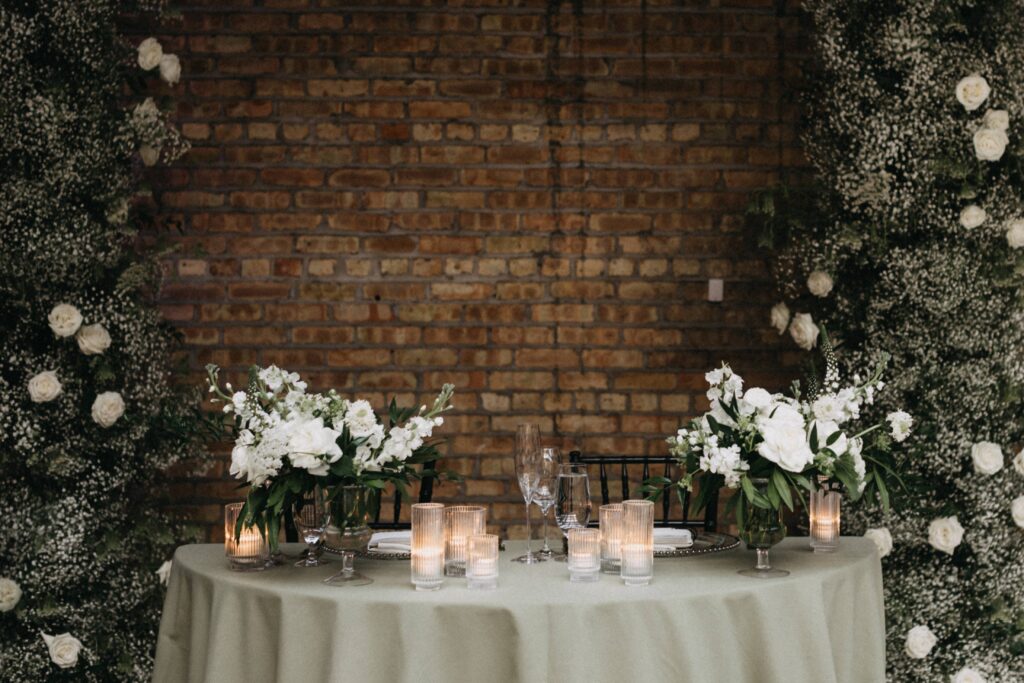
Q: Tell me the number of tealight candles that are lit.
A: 8